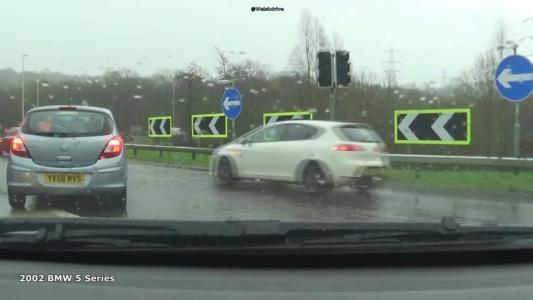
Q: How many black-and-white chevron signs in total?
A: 4